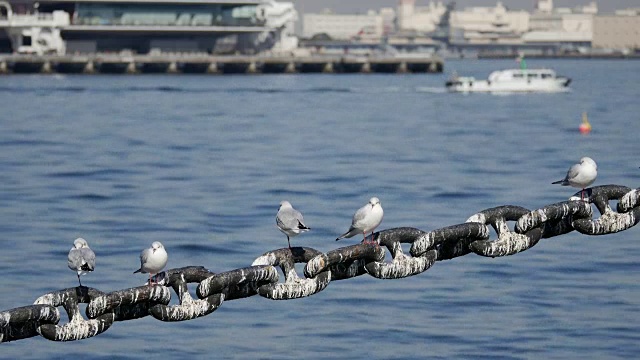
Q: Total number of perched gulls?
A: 5